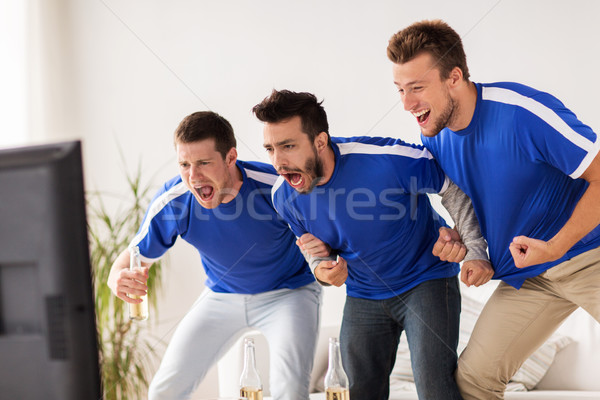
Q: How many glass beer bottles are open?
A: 3